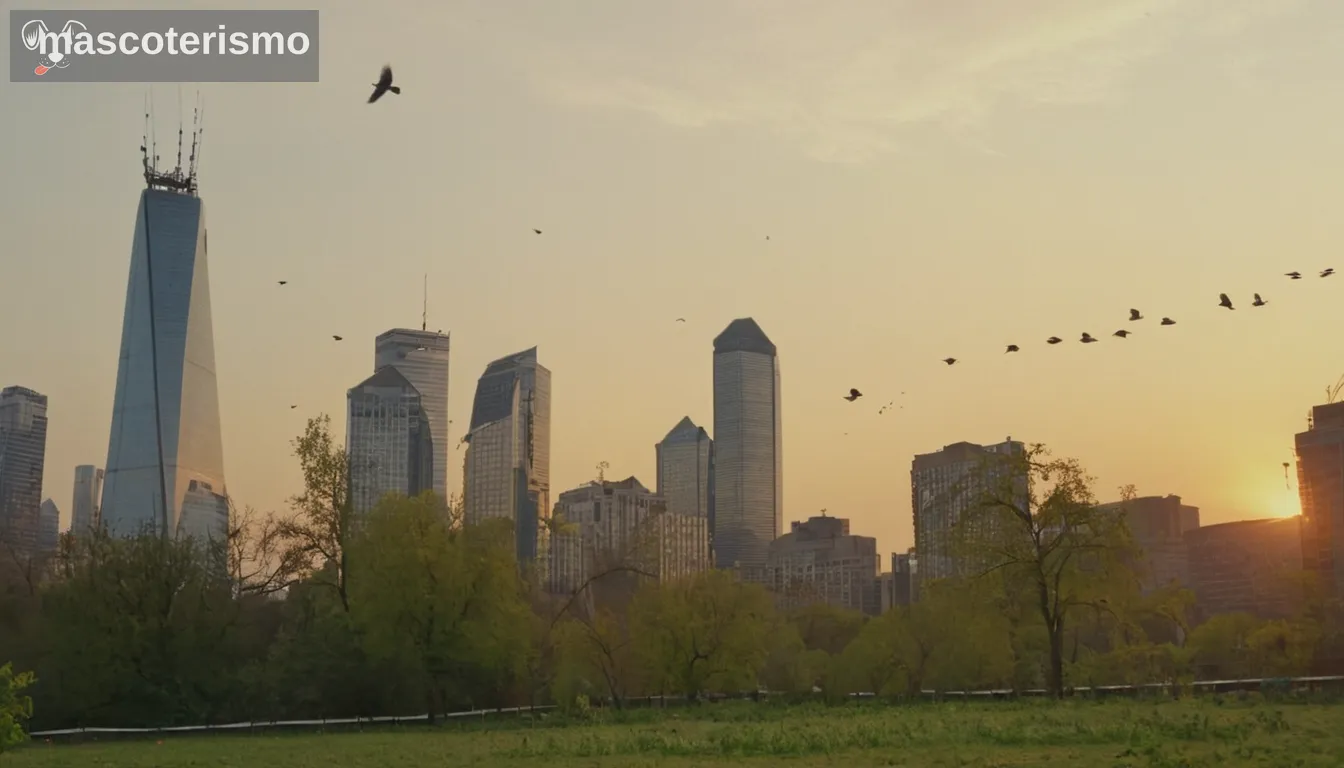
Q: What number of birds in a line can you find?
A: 12